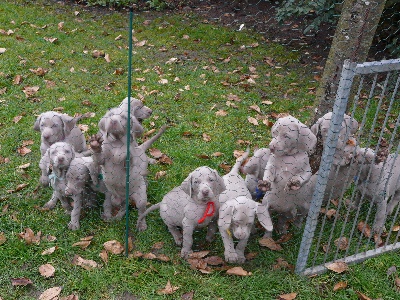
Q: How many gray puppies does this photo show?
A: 11